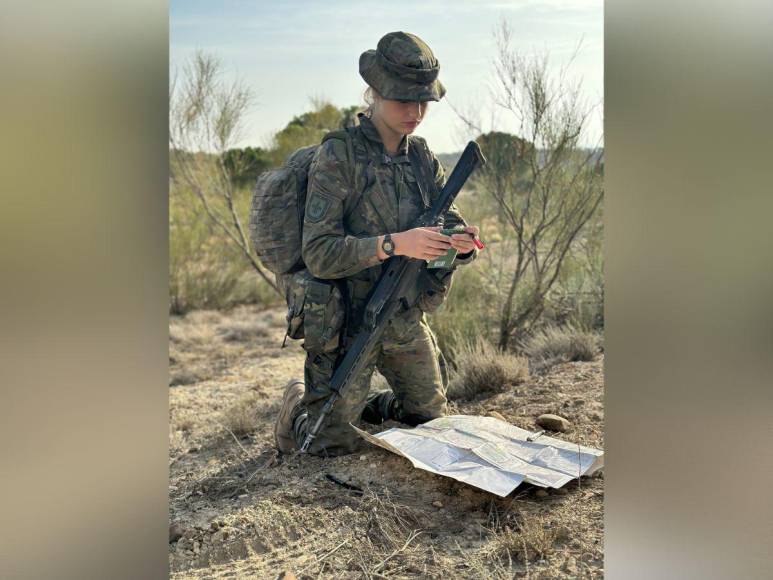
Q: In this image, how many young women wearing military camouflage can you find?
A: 1